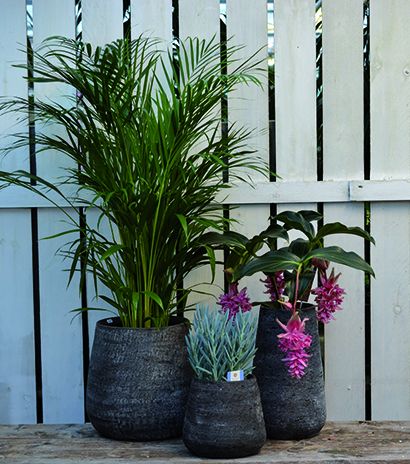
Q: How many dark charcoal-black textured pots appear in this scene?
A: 3